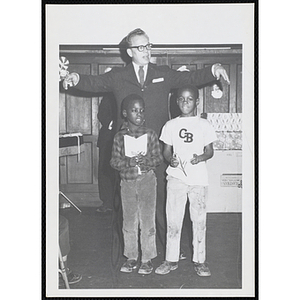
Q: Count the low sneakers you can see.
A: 4